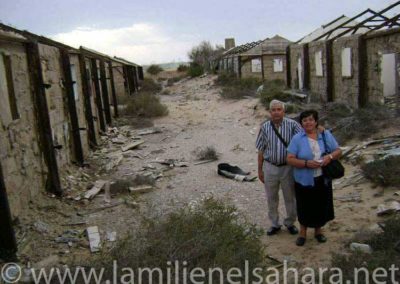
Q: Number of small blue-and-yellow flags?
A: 0